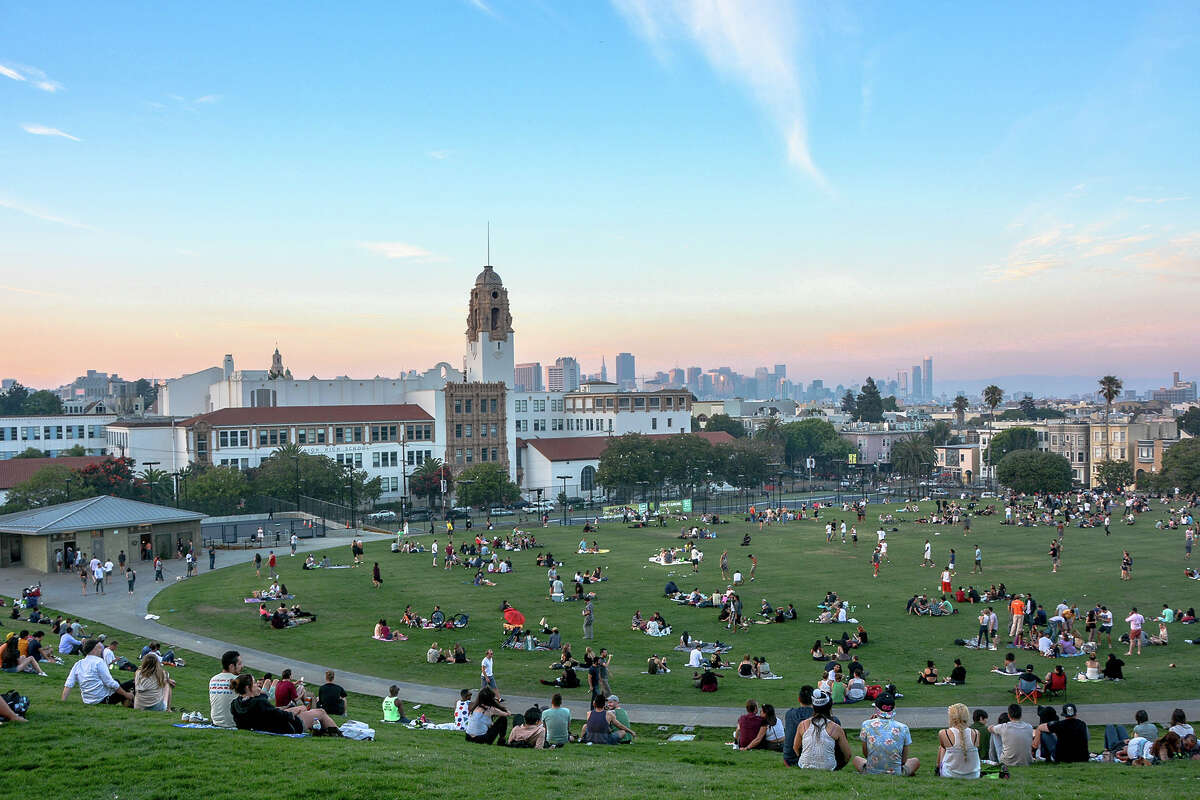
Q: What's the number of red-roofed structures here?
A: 3